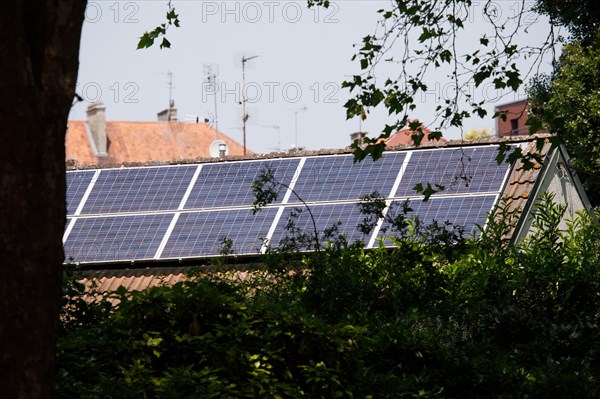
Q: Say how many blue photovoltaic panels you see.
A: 10